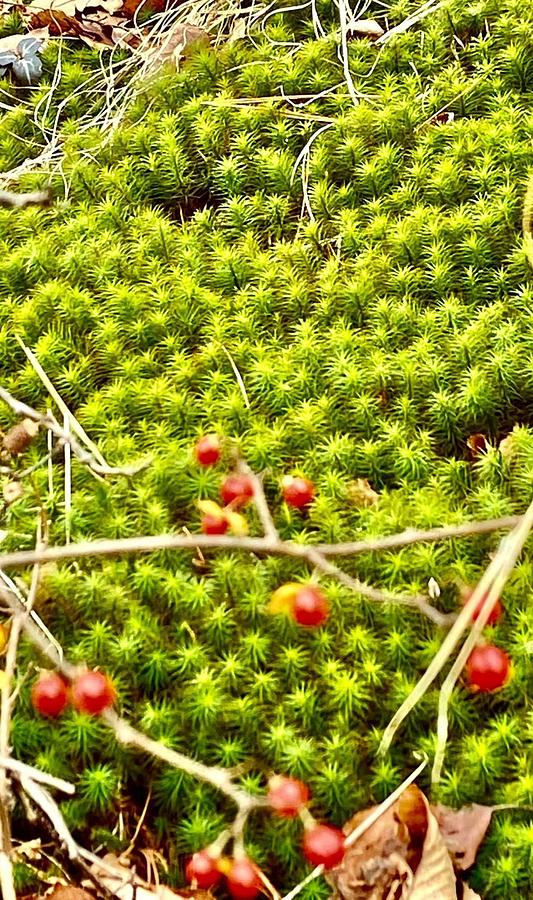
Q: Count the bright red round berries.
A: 13